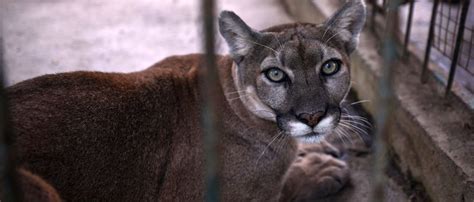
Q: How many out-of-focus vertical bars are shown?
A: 3